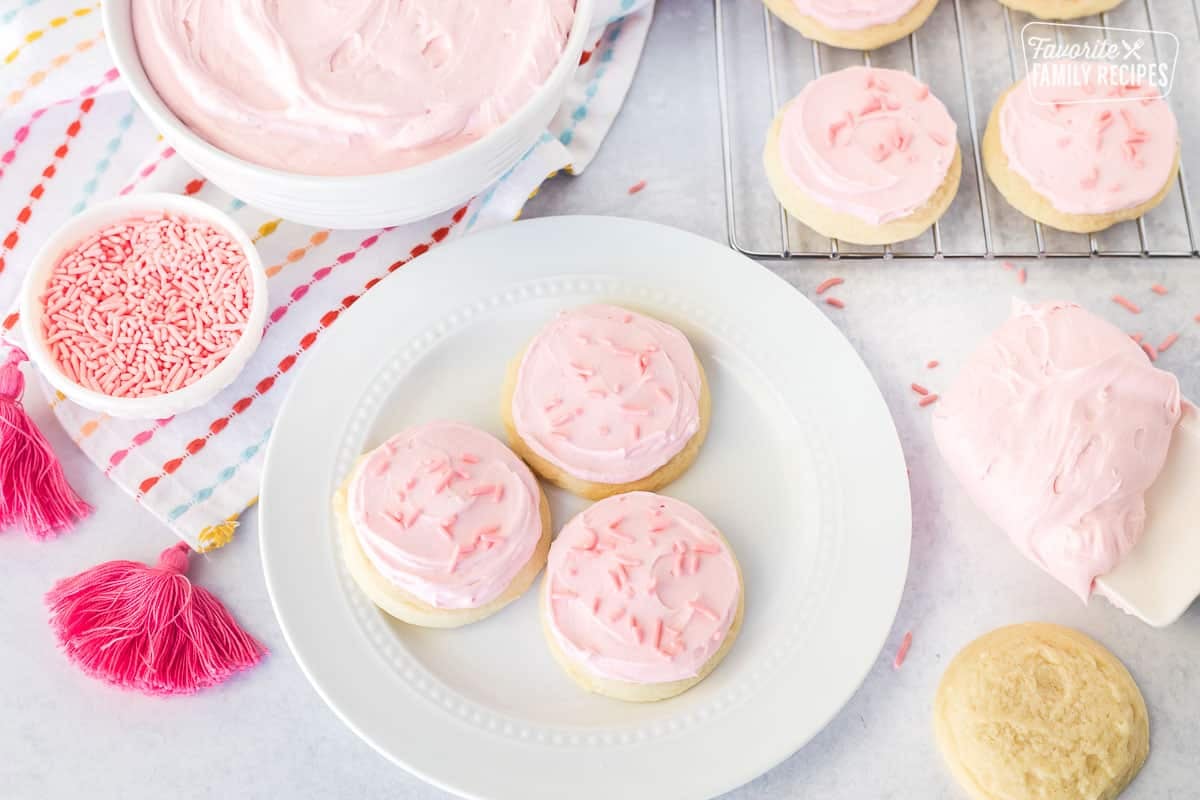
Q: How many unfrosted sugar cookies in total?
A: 1